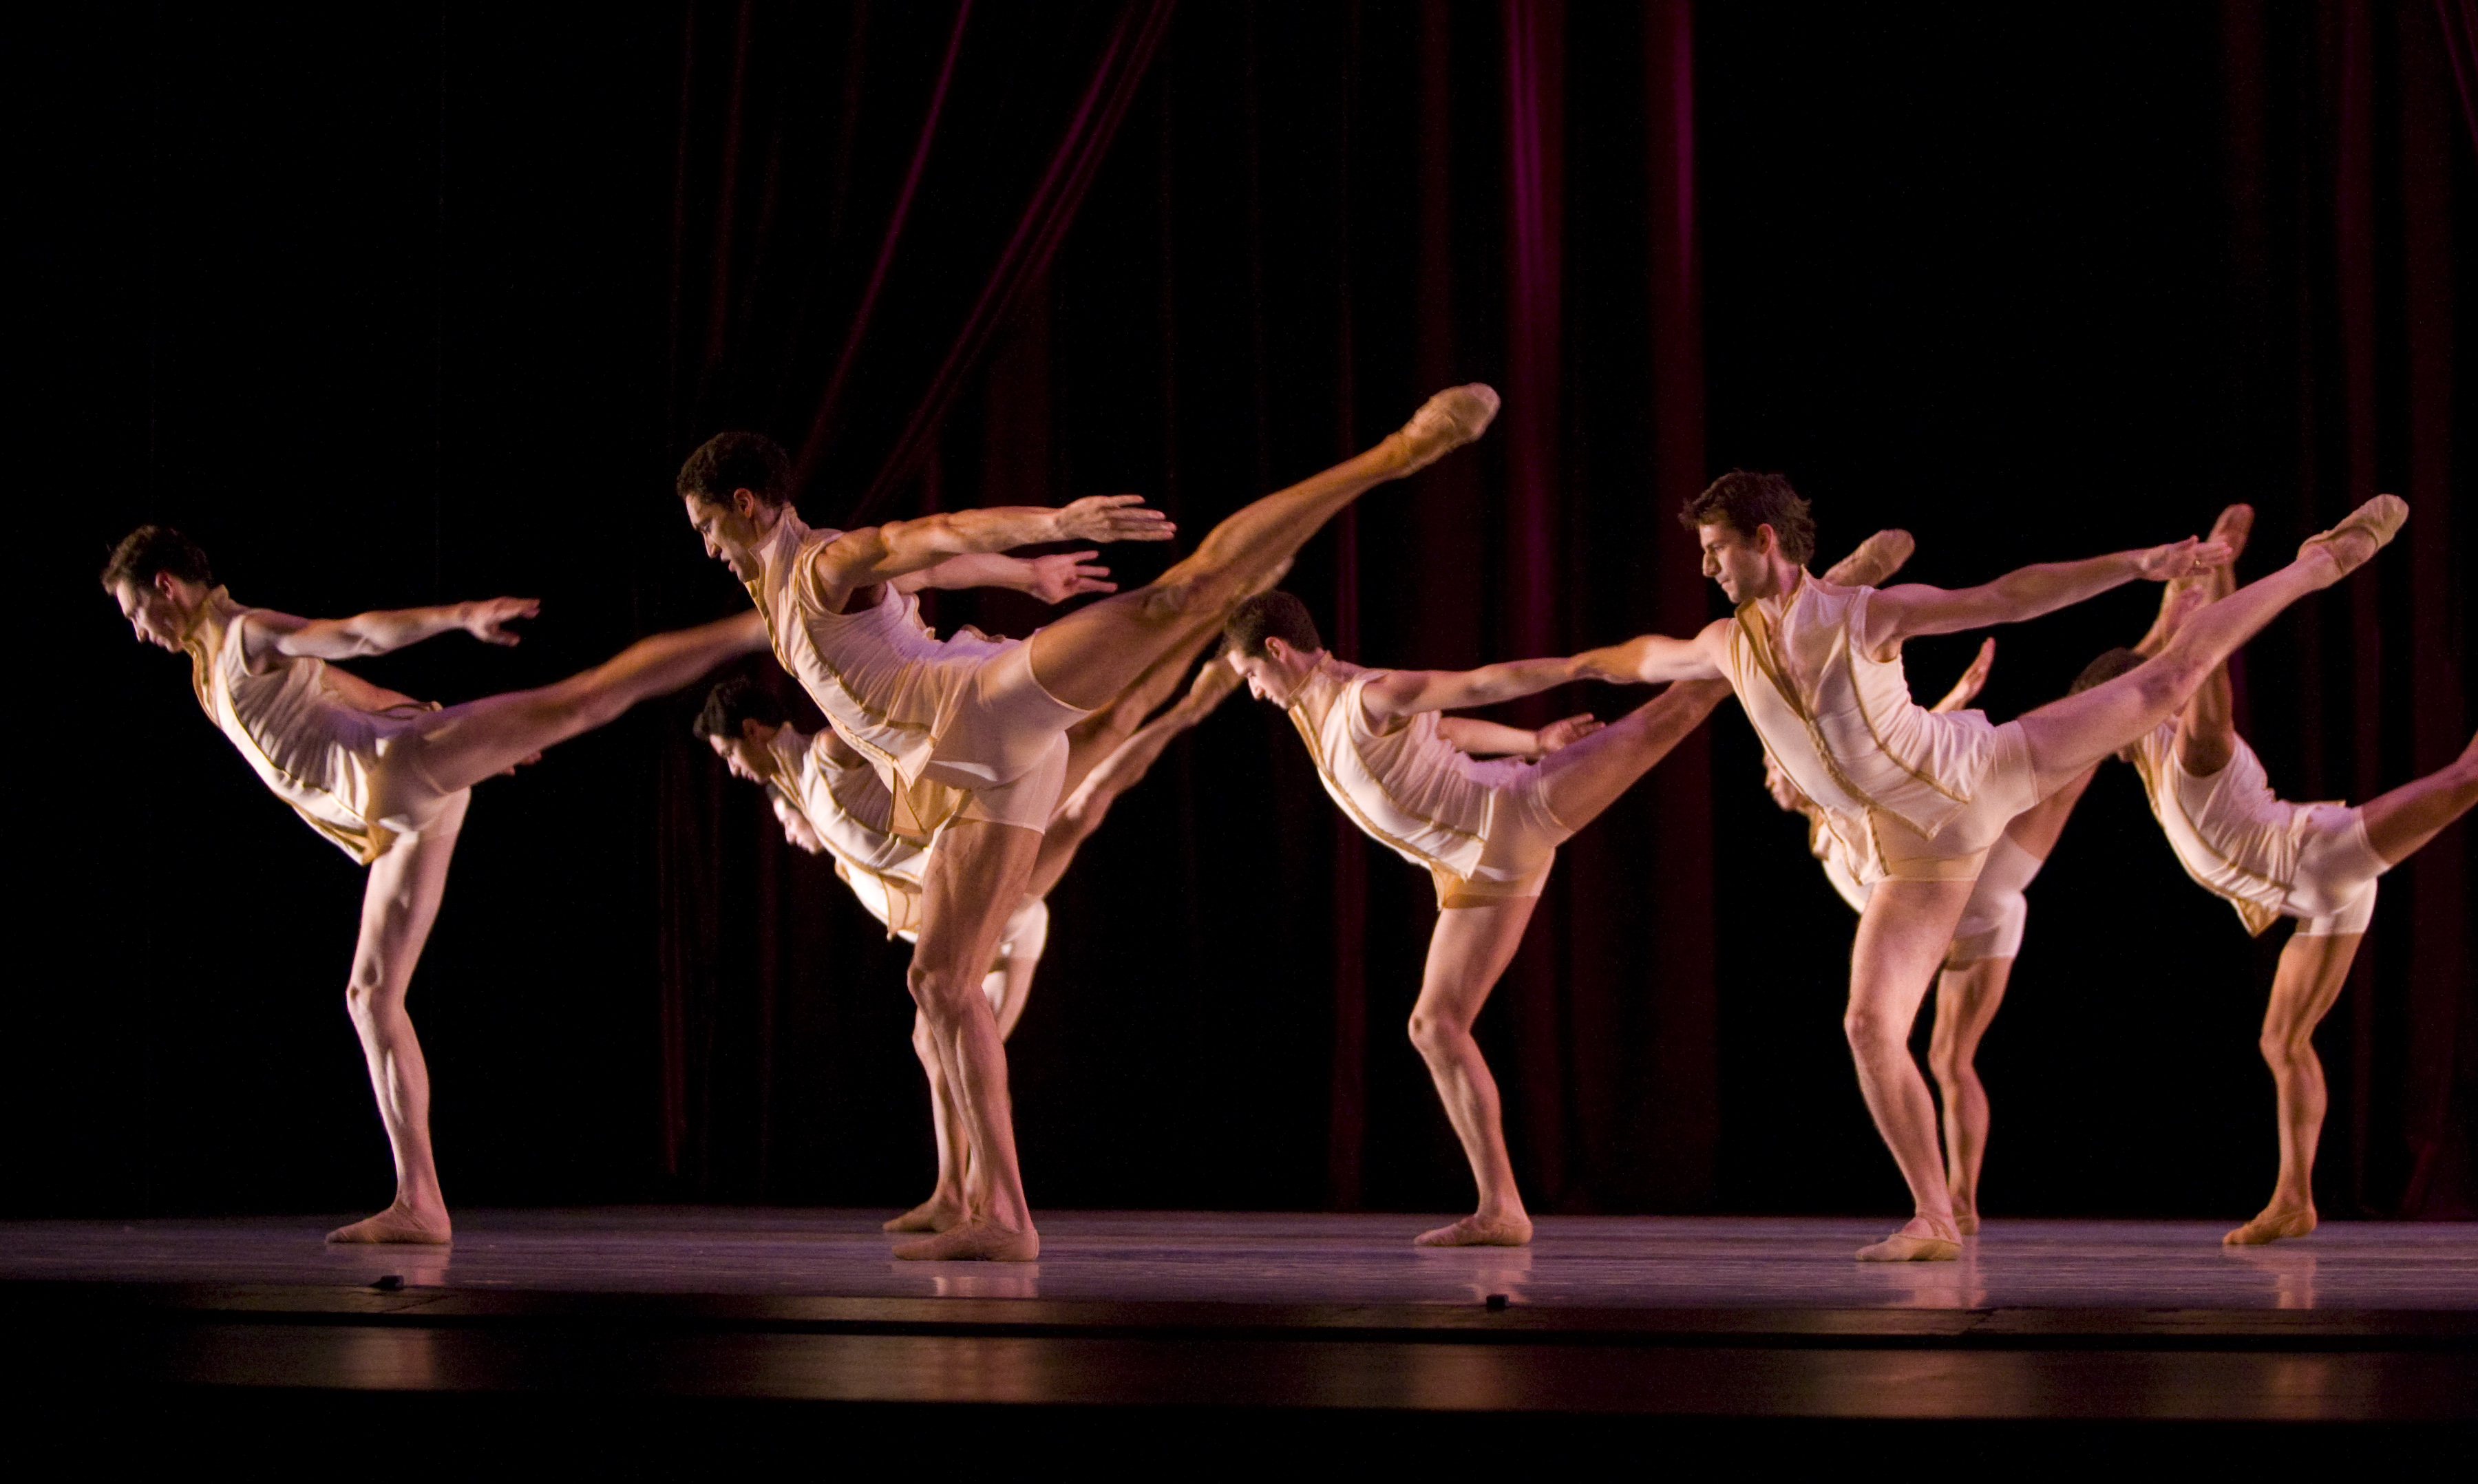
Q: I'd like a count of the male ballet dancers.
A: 8